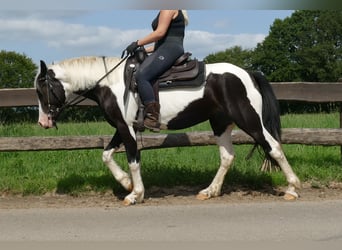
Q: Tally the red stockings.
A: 0